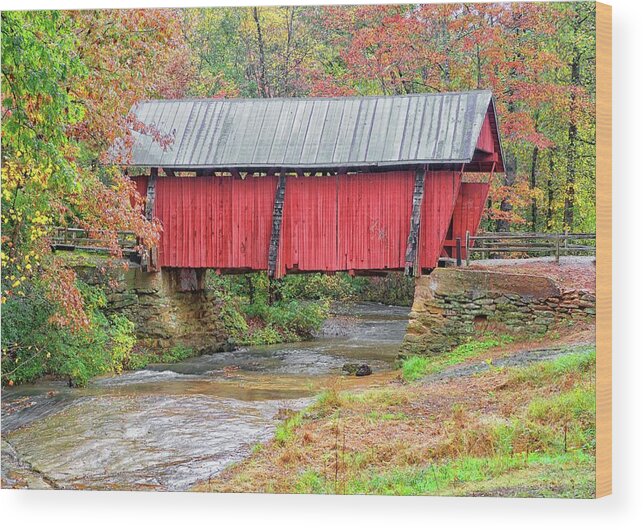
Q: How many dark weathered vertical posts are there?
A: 3